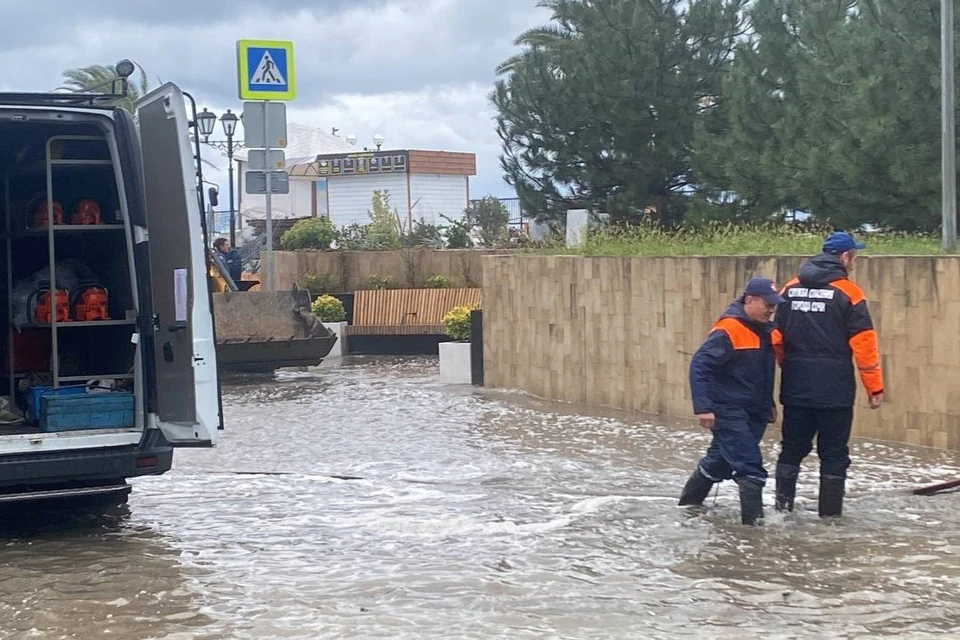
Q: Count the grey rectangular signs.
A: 3